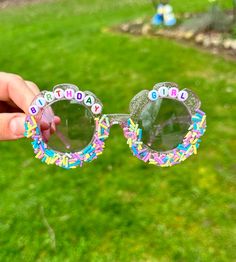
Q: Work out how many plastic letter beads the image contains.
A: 12